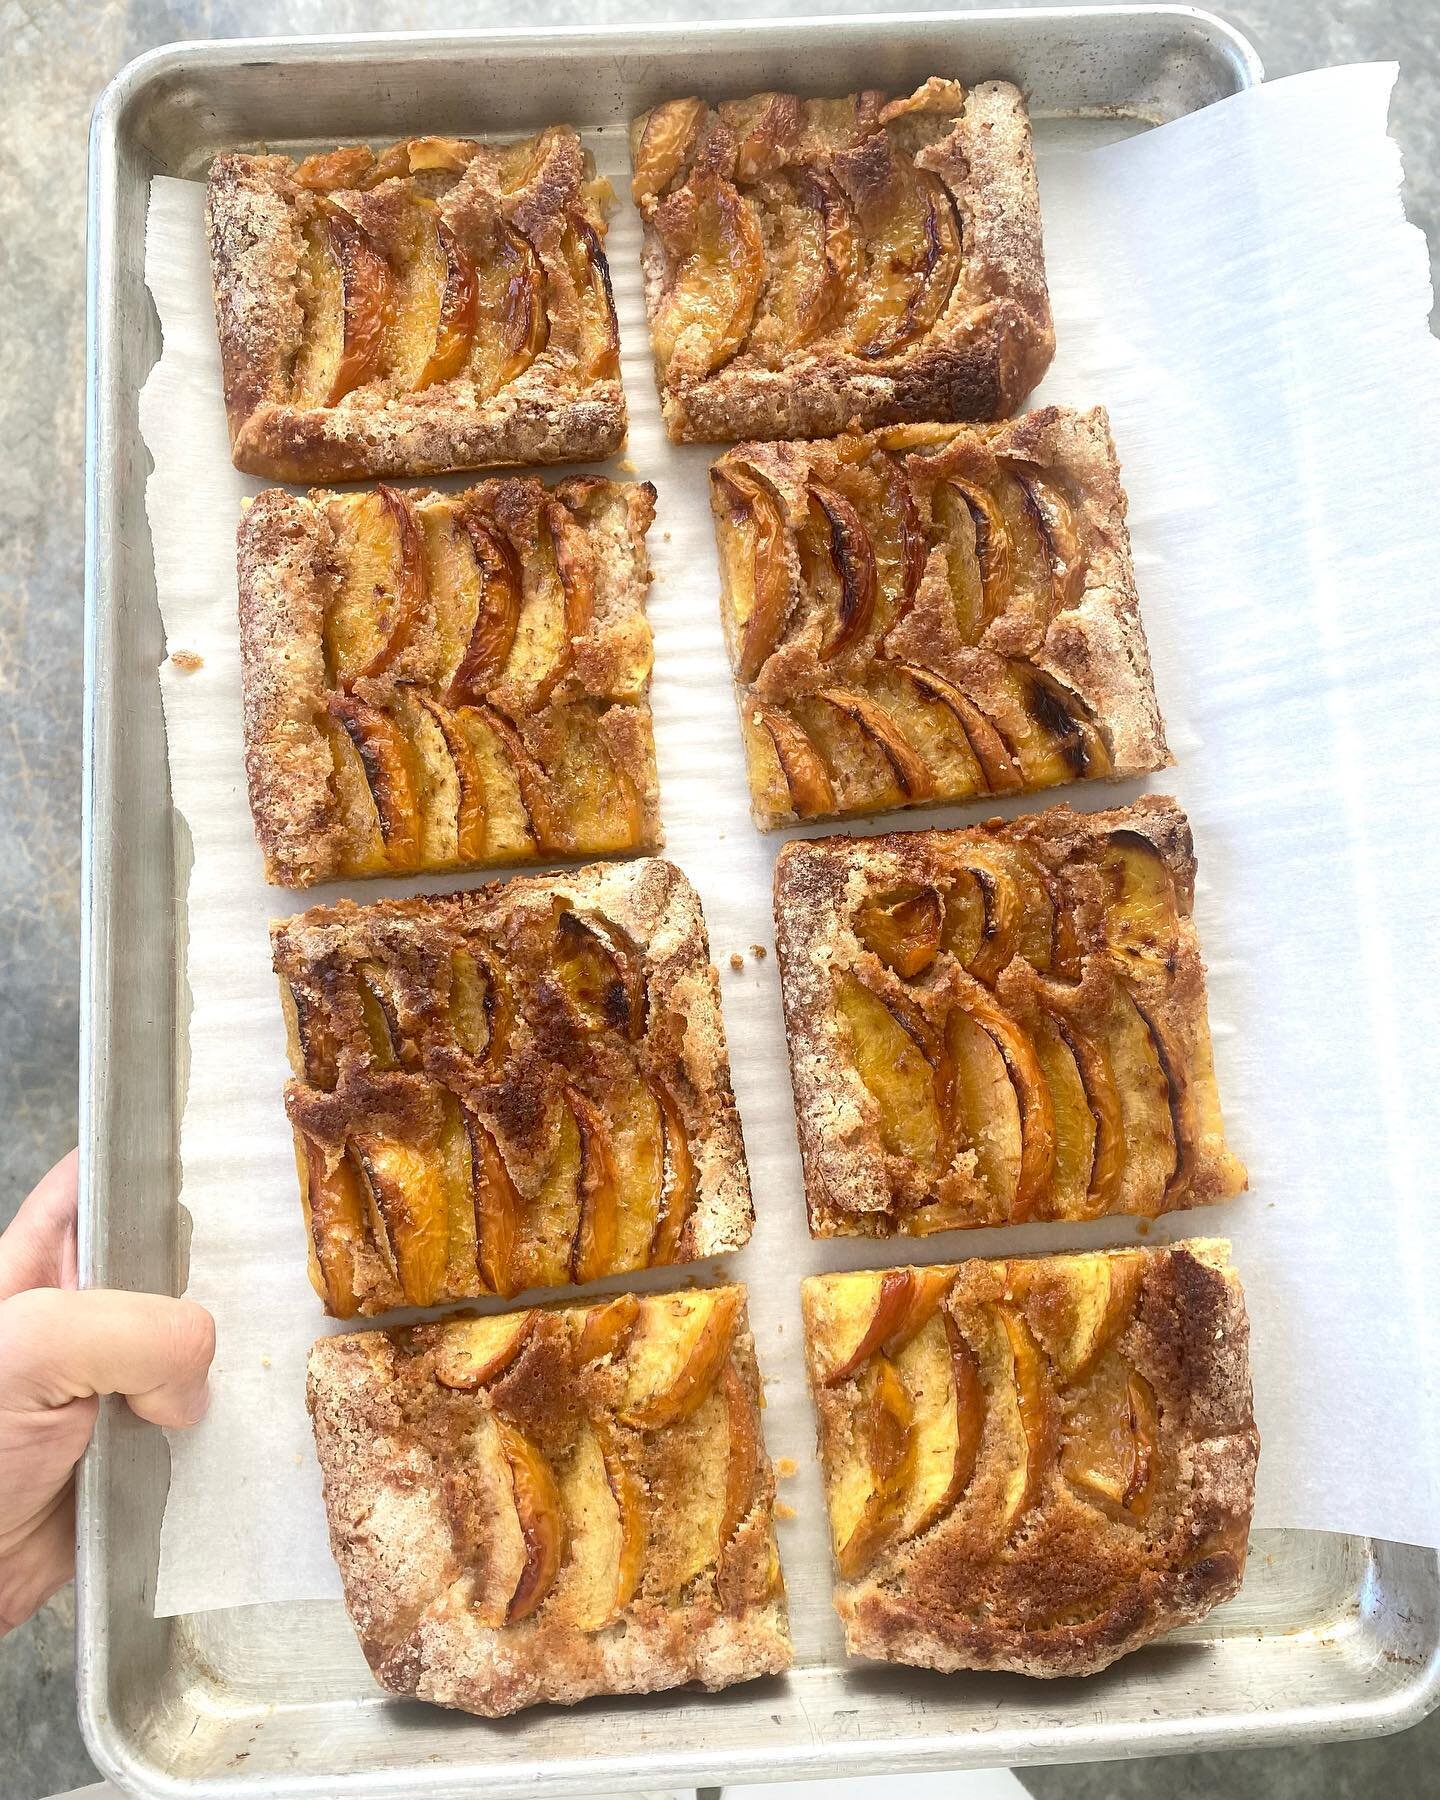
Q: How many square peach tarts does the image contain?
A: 8